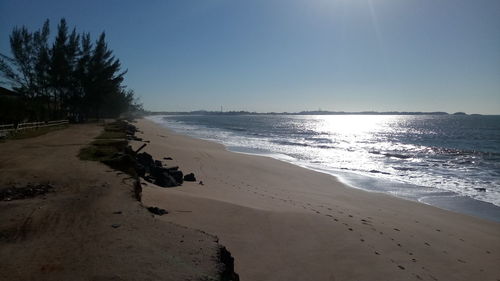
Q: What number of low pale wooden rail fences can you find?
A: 1